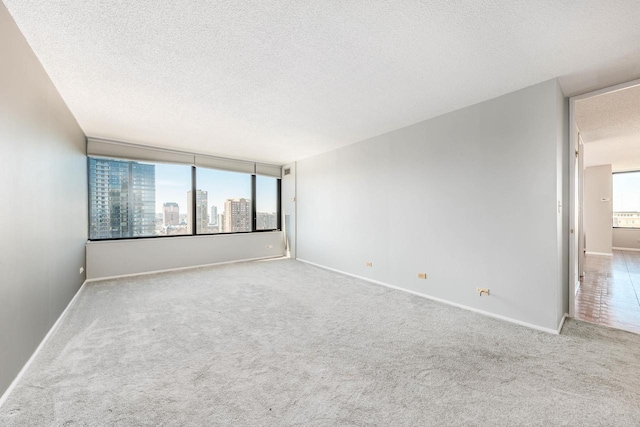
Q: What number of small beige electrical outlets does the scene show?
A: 3